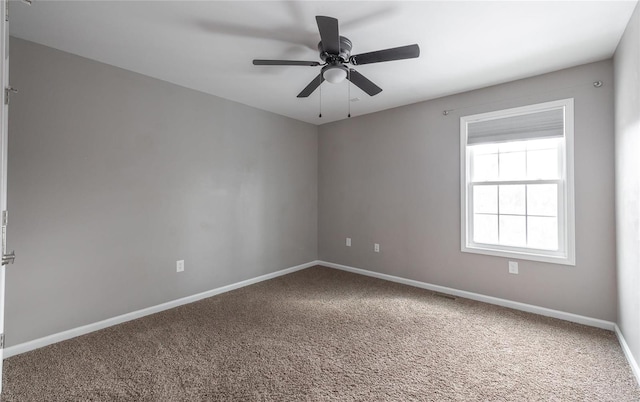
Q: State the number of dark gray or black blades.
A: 5